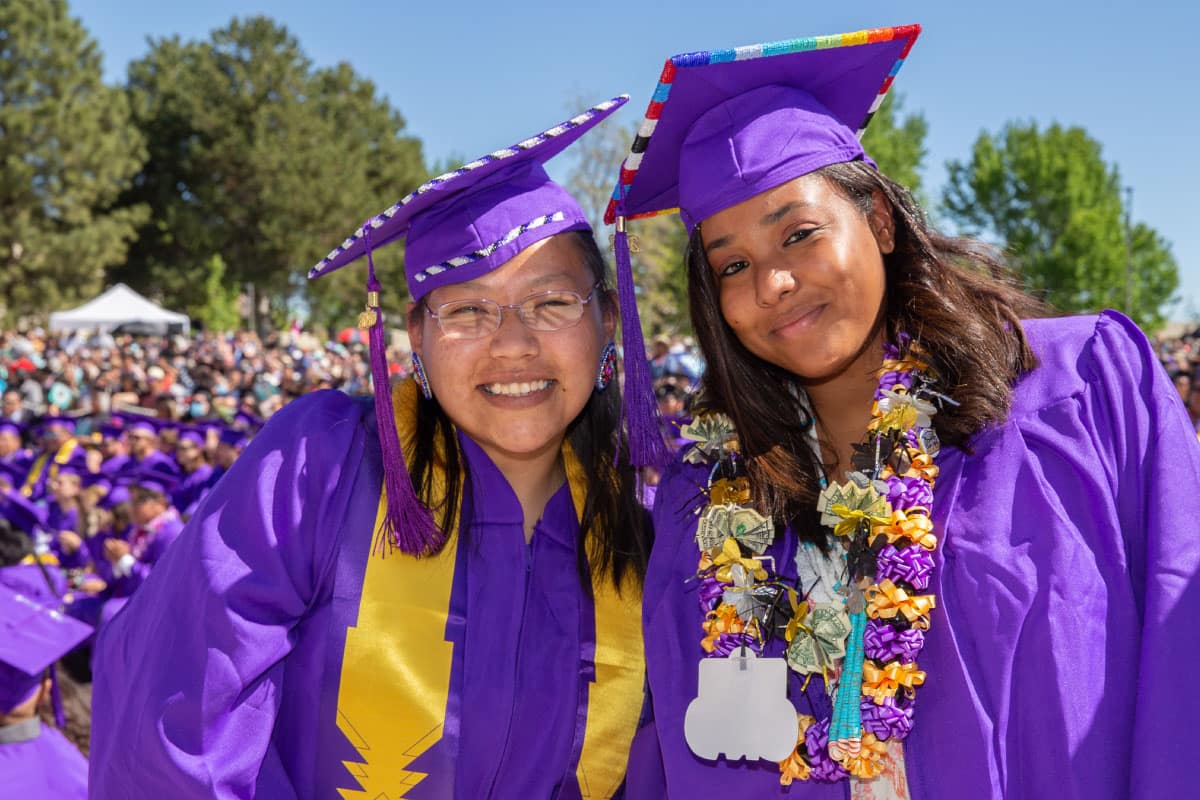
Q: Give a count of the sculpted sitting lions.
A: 0